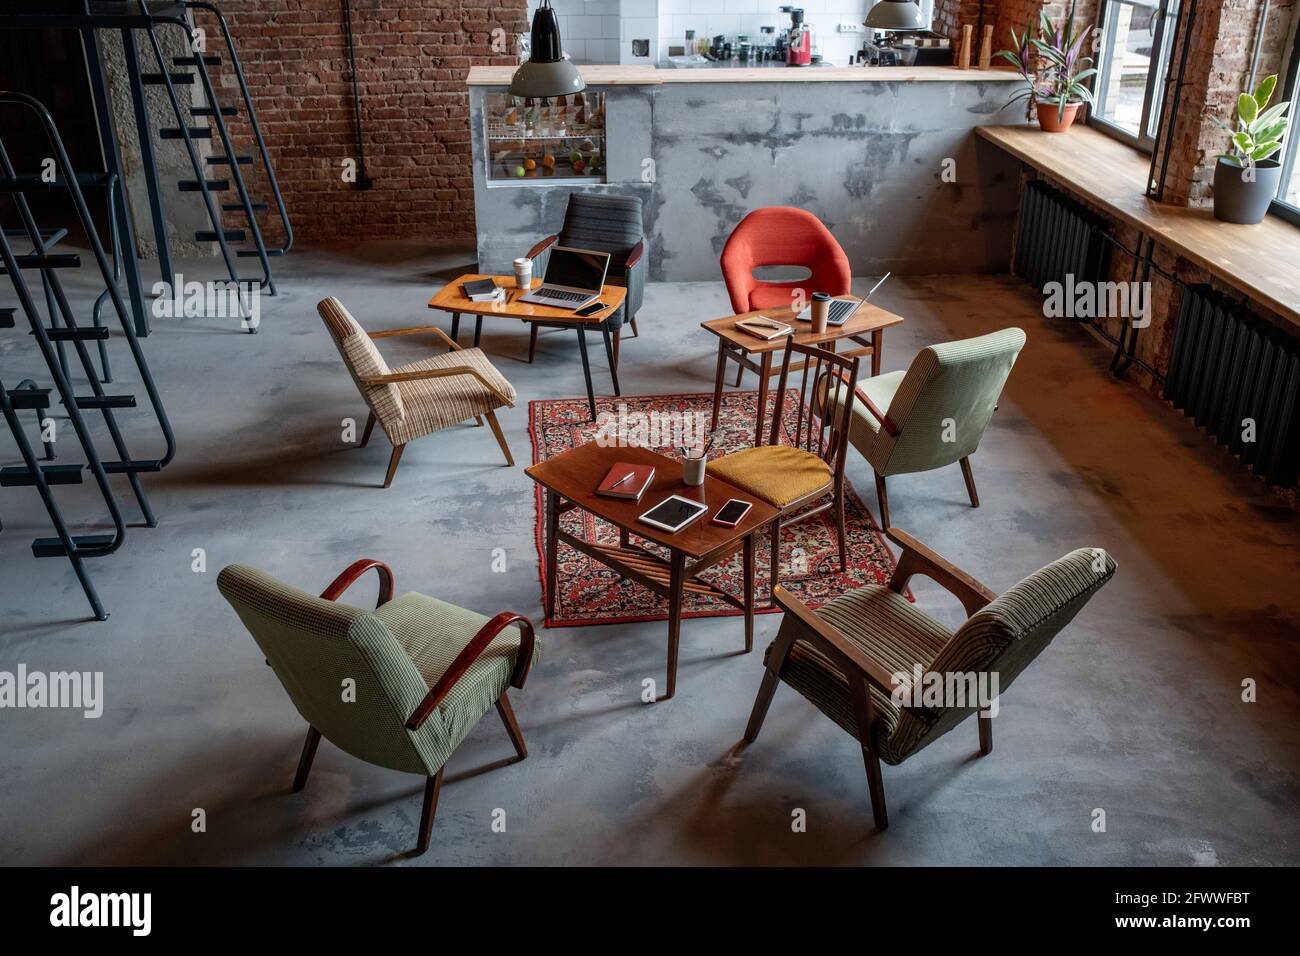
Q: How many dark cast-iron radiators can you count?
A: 2